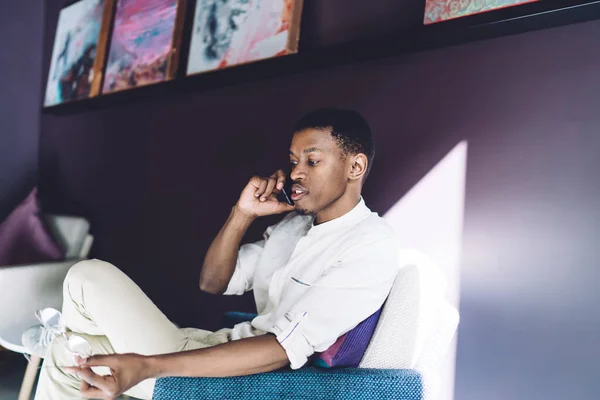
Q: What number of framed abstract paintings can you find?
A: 4